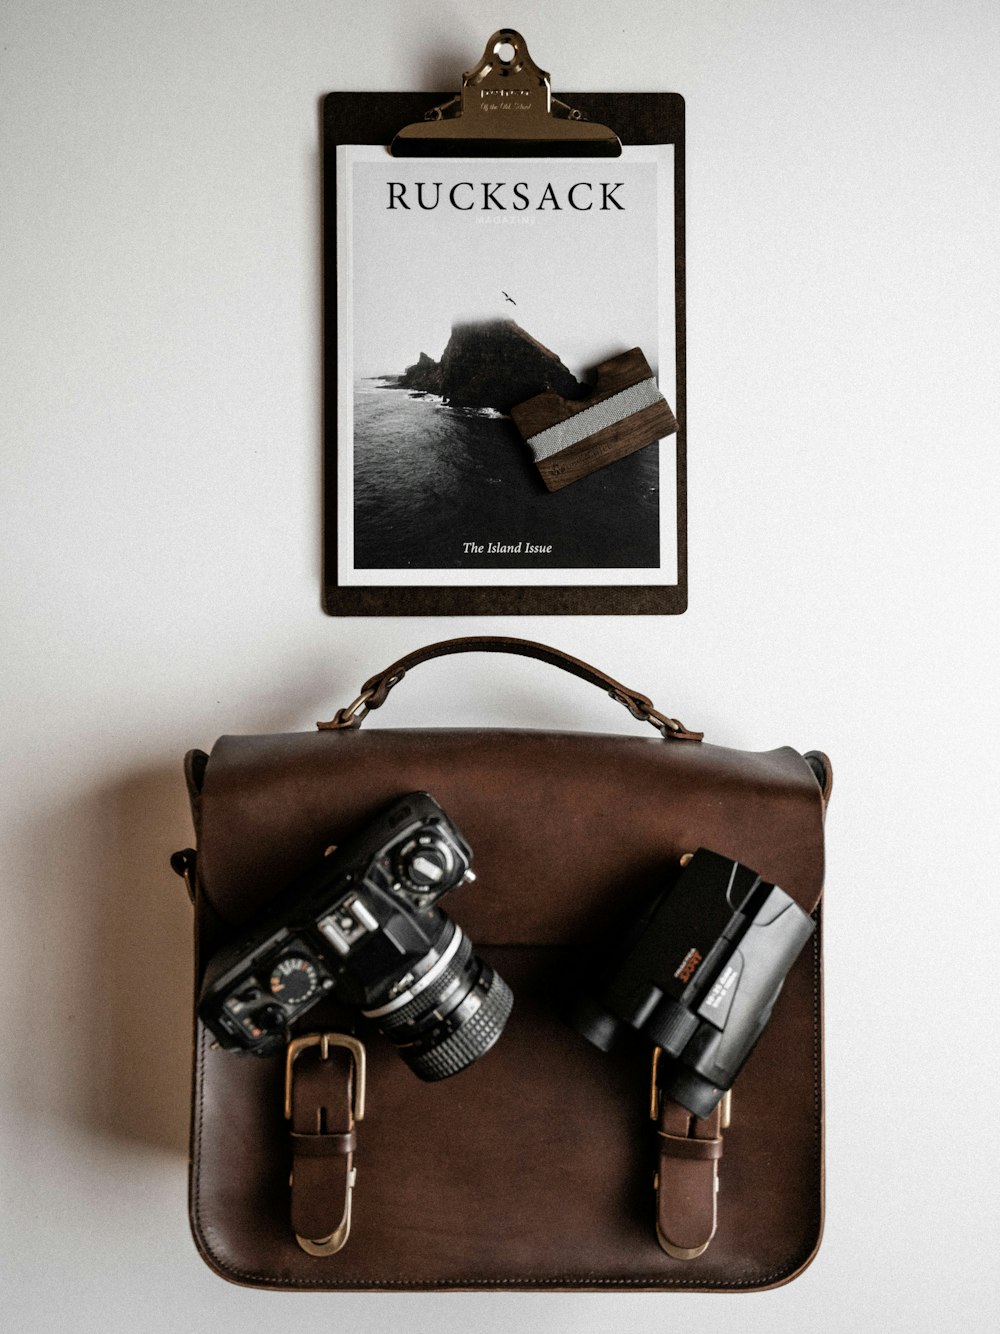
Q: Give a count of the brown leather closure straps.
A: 2